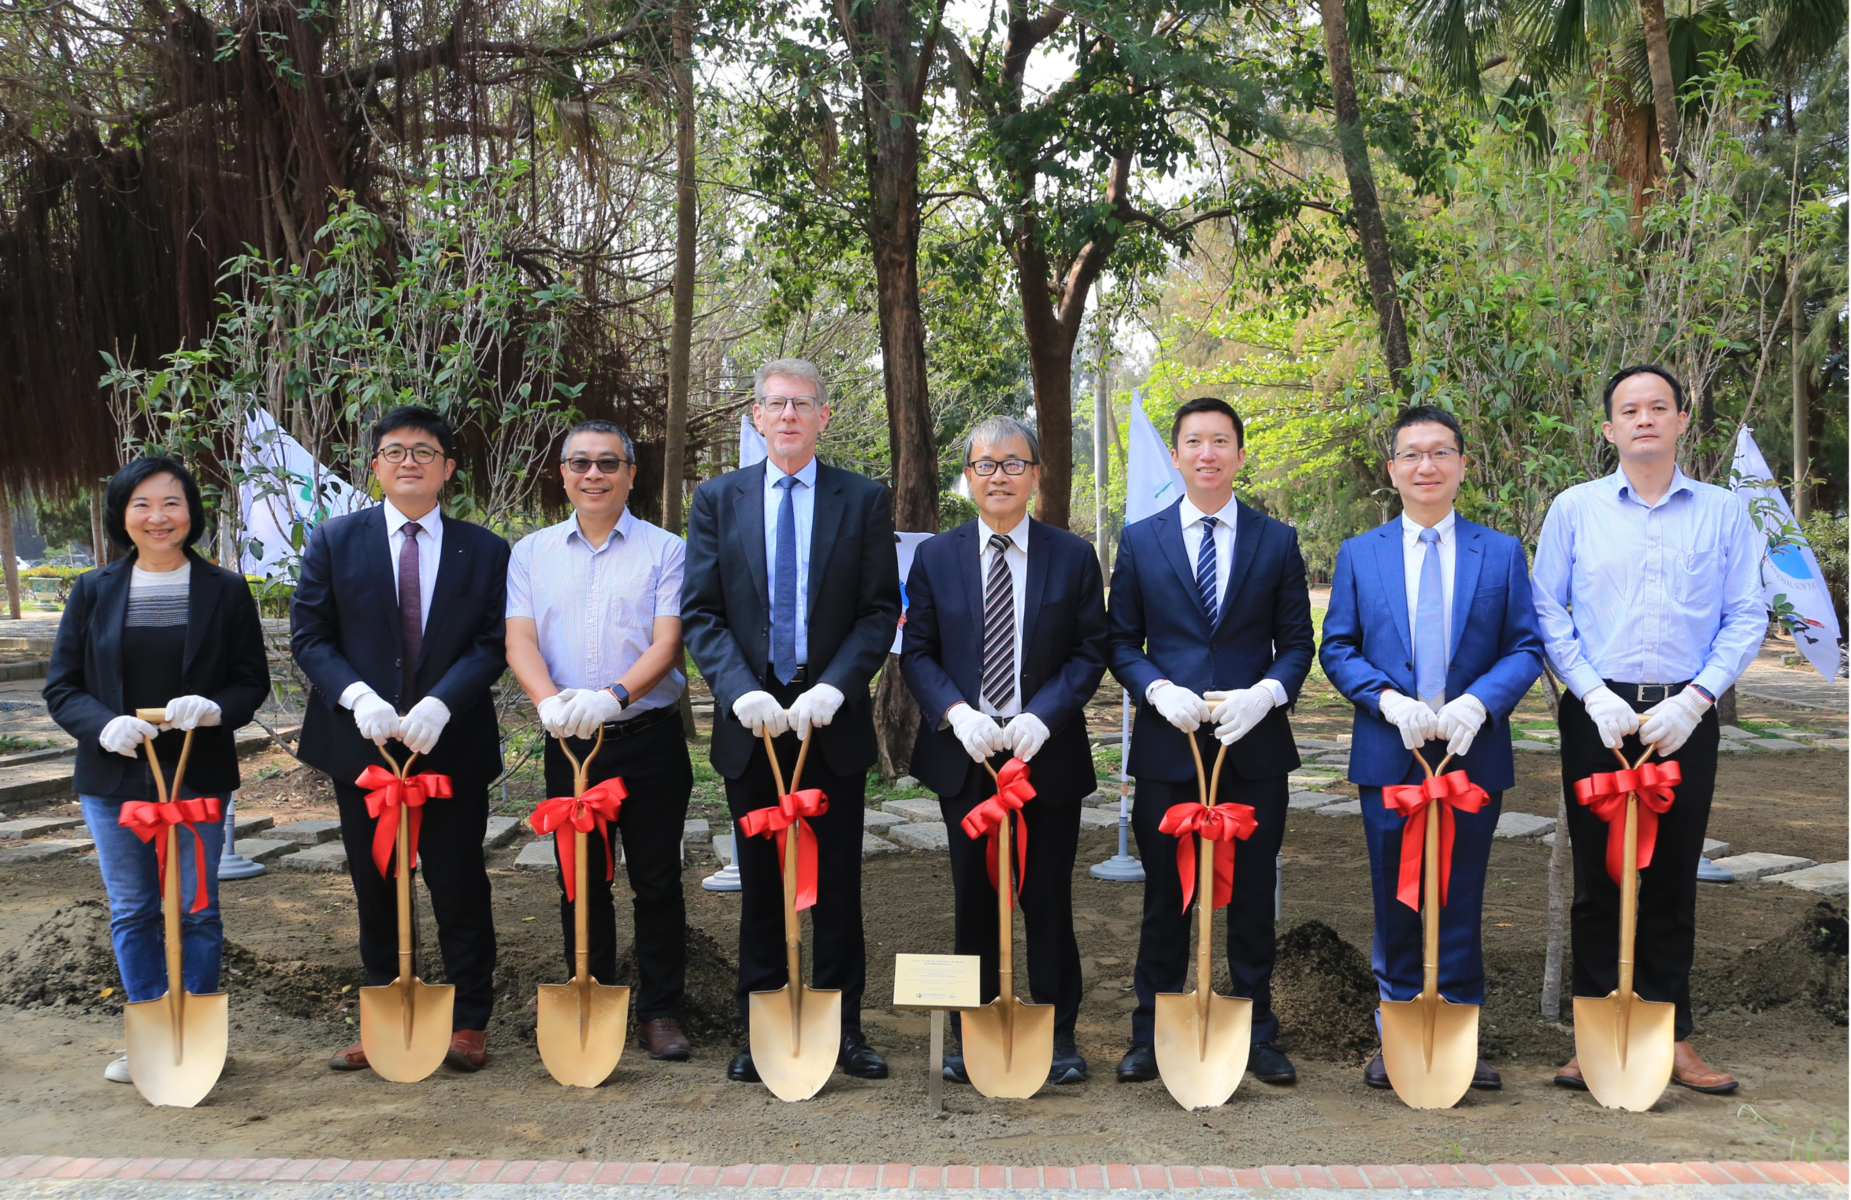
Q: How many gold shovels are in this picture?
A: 8